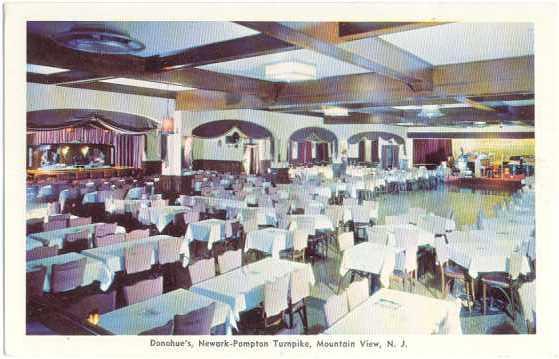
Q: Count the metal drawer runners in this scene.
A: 0